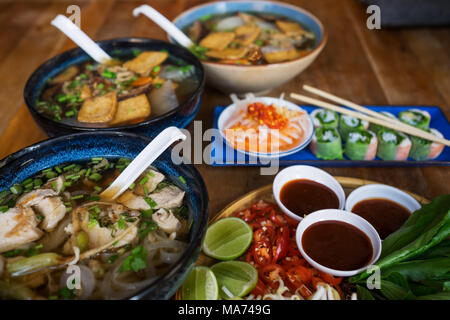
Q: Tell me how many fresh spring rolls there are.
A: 8